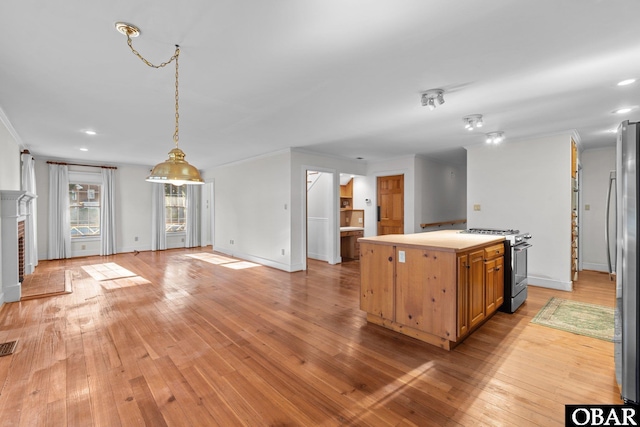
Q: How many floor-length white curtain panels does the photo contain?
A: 5